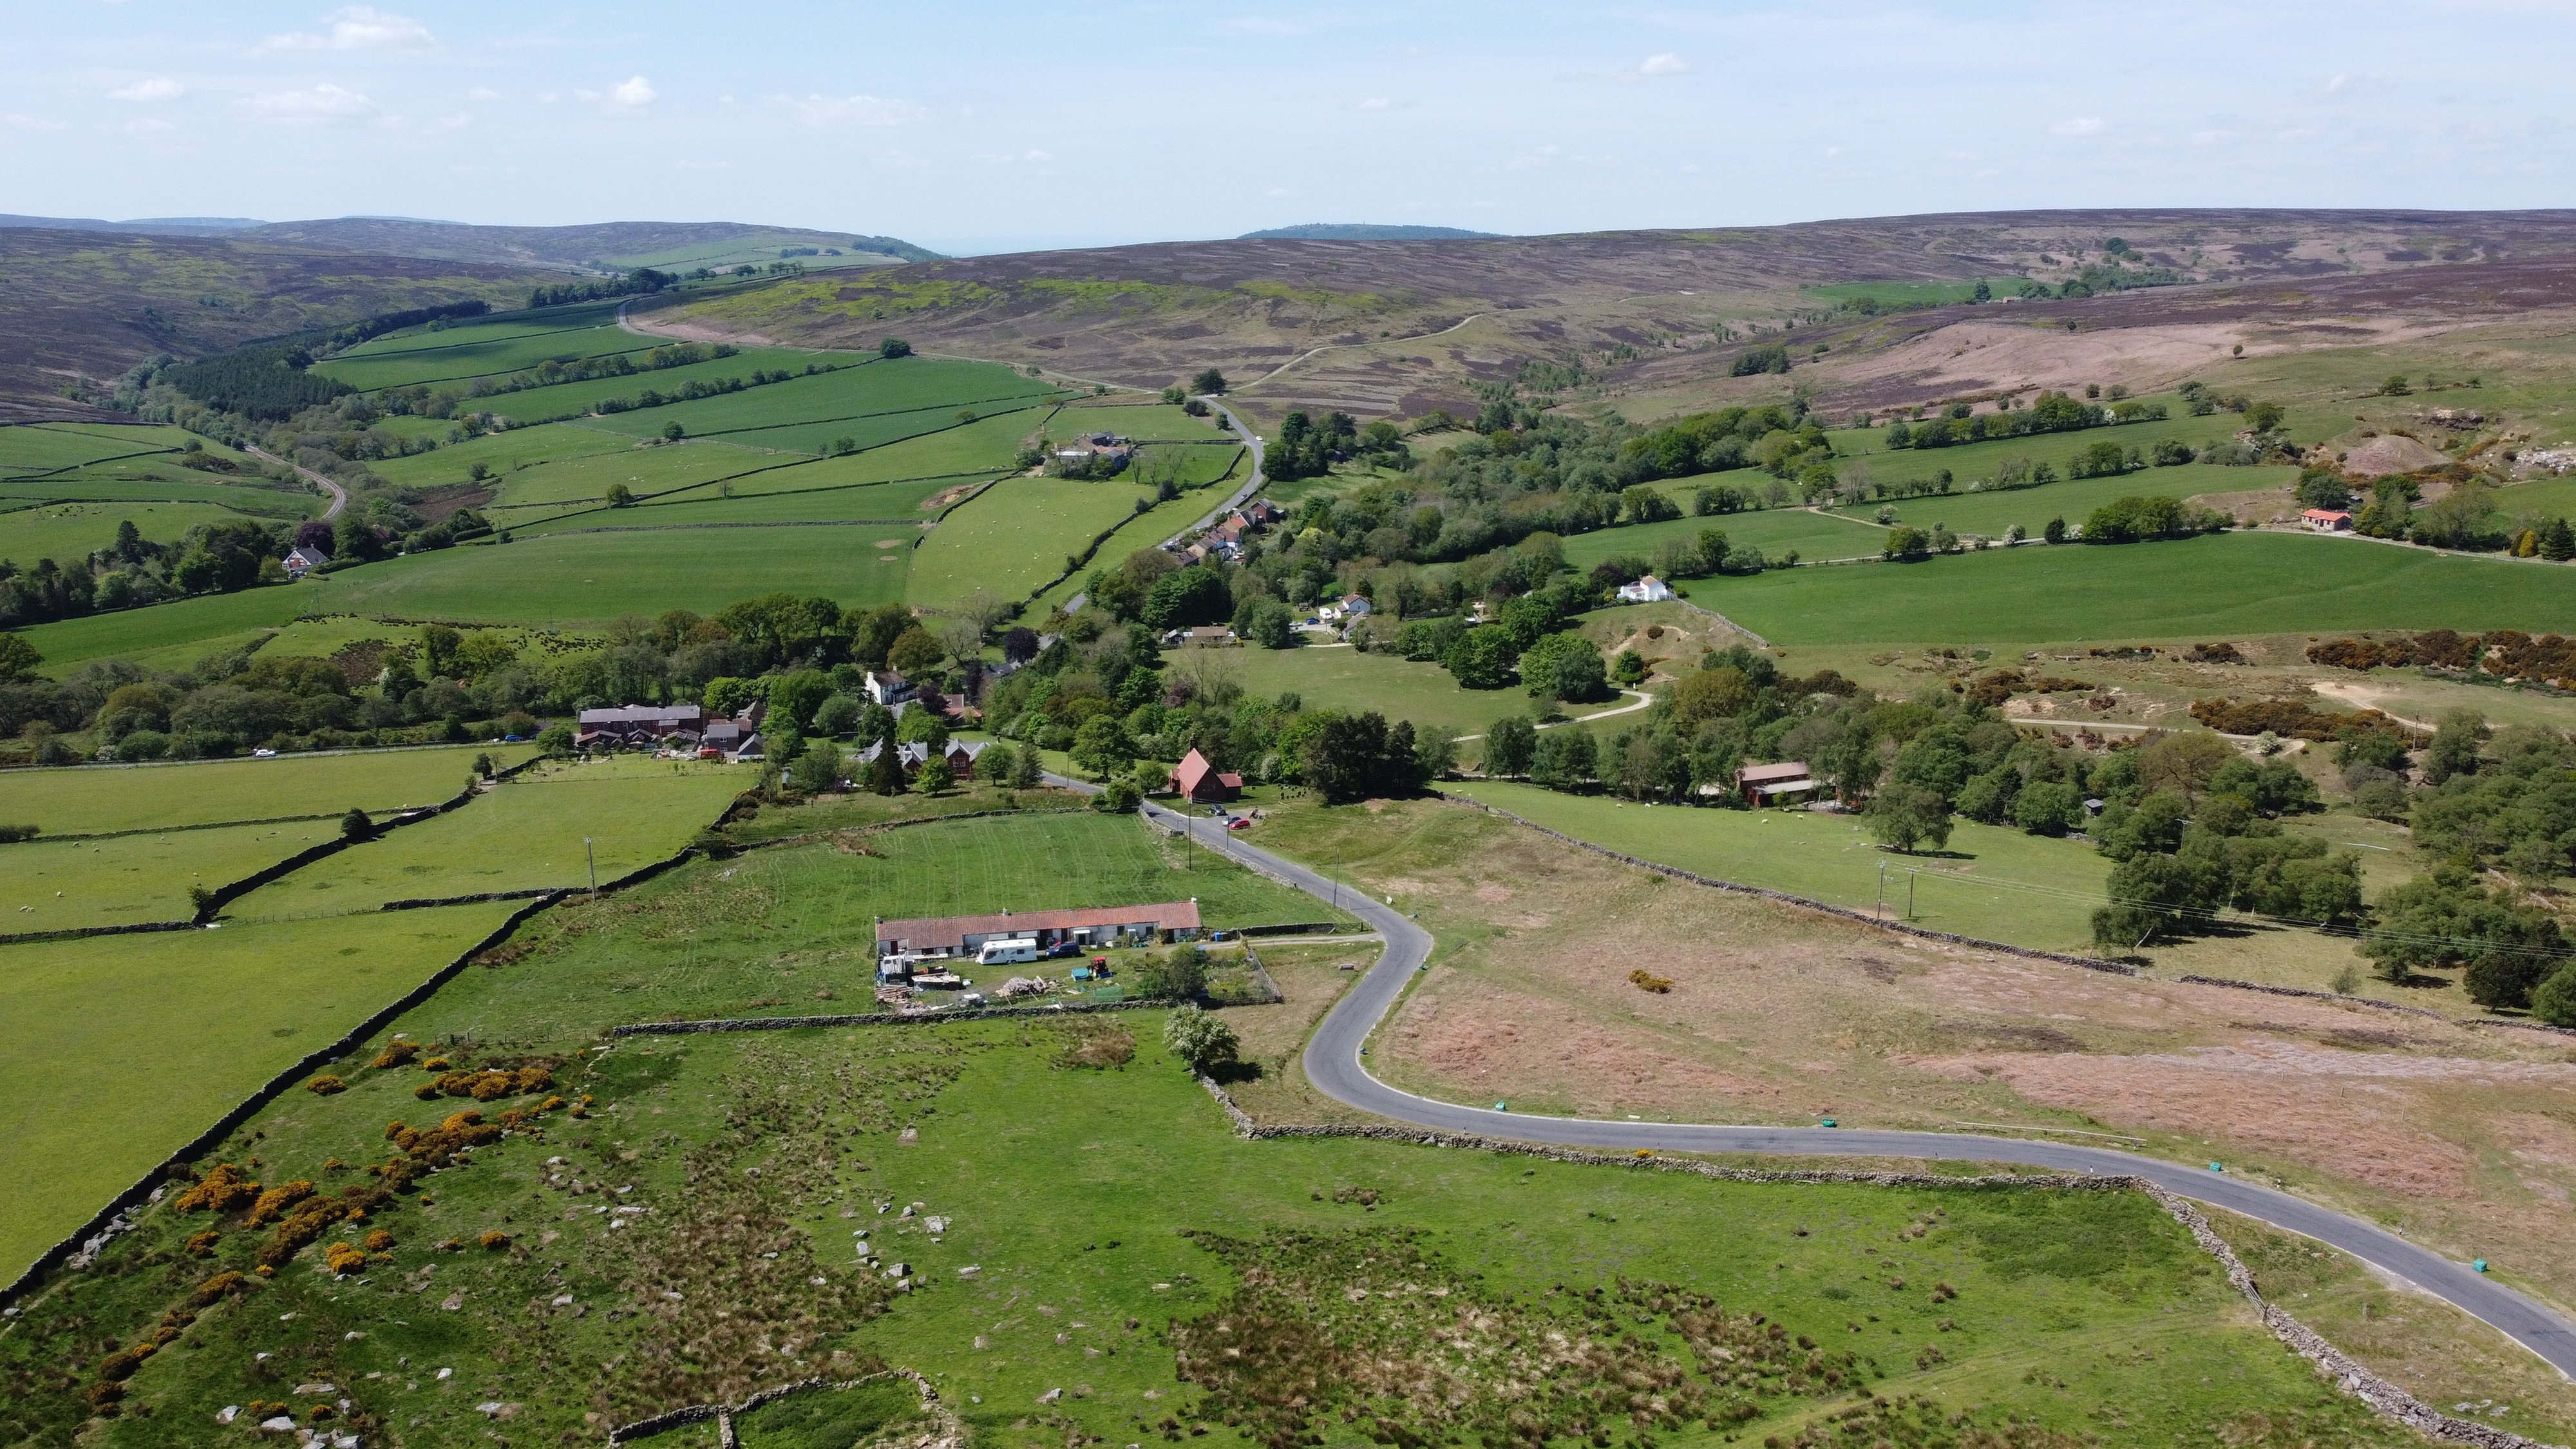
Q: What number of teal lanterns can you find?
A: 0